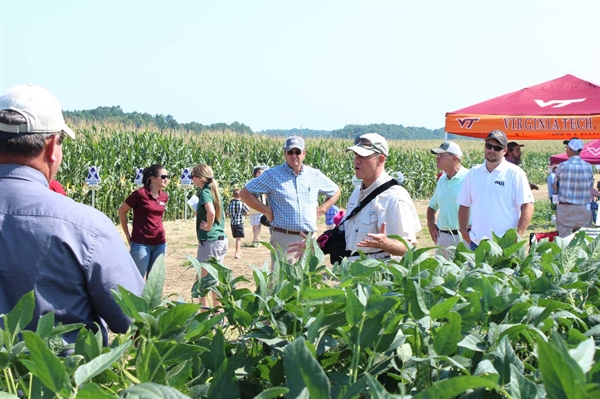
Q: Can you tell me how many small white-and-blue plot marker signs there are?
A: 3